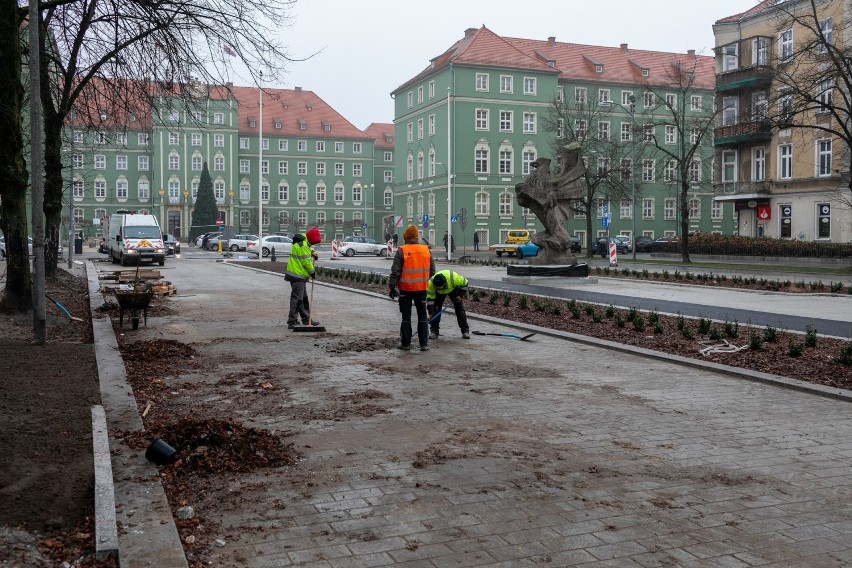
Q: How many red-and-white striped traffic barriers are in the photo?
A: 3